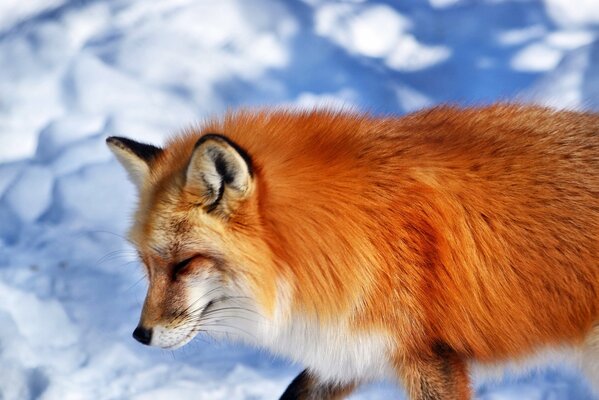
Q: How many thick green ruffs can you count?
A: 0